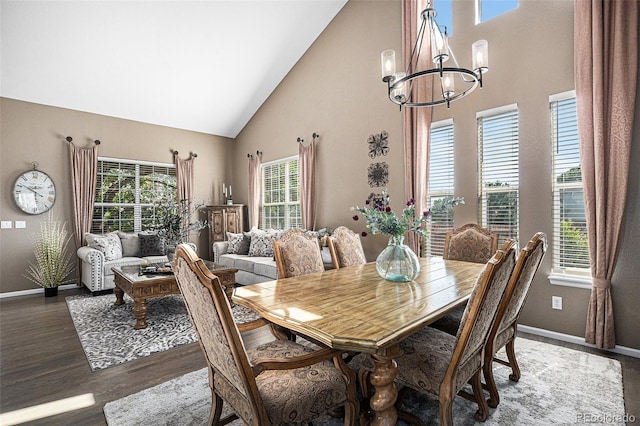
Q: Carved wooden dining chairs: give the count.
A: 6